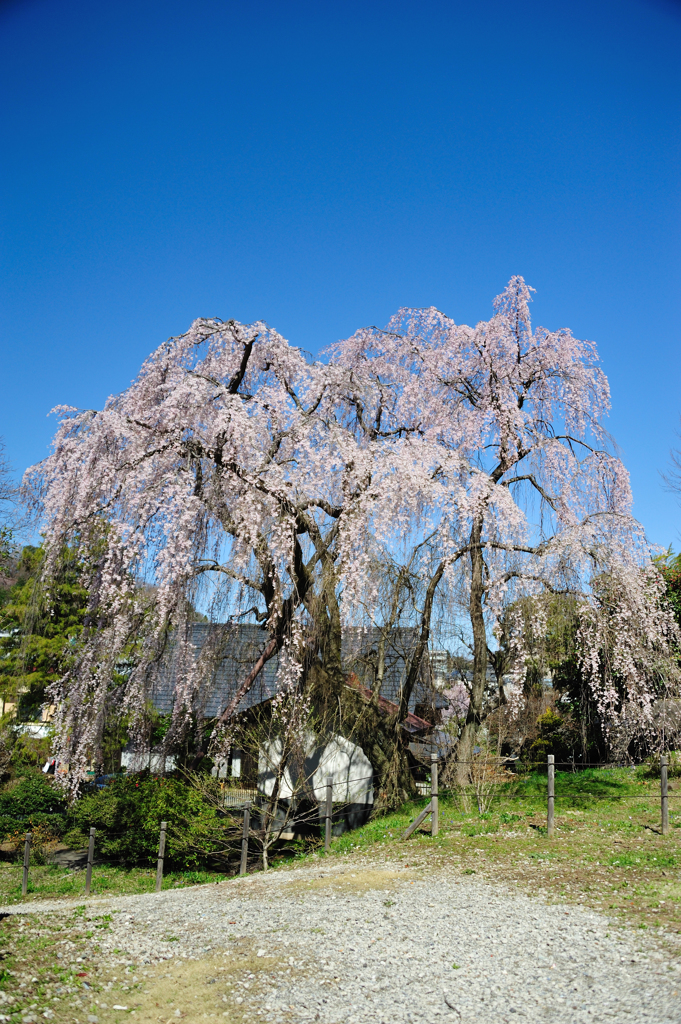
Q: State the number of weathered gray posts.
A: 8